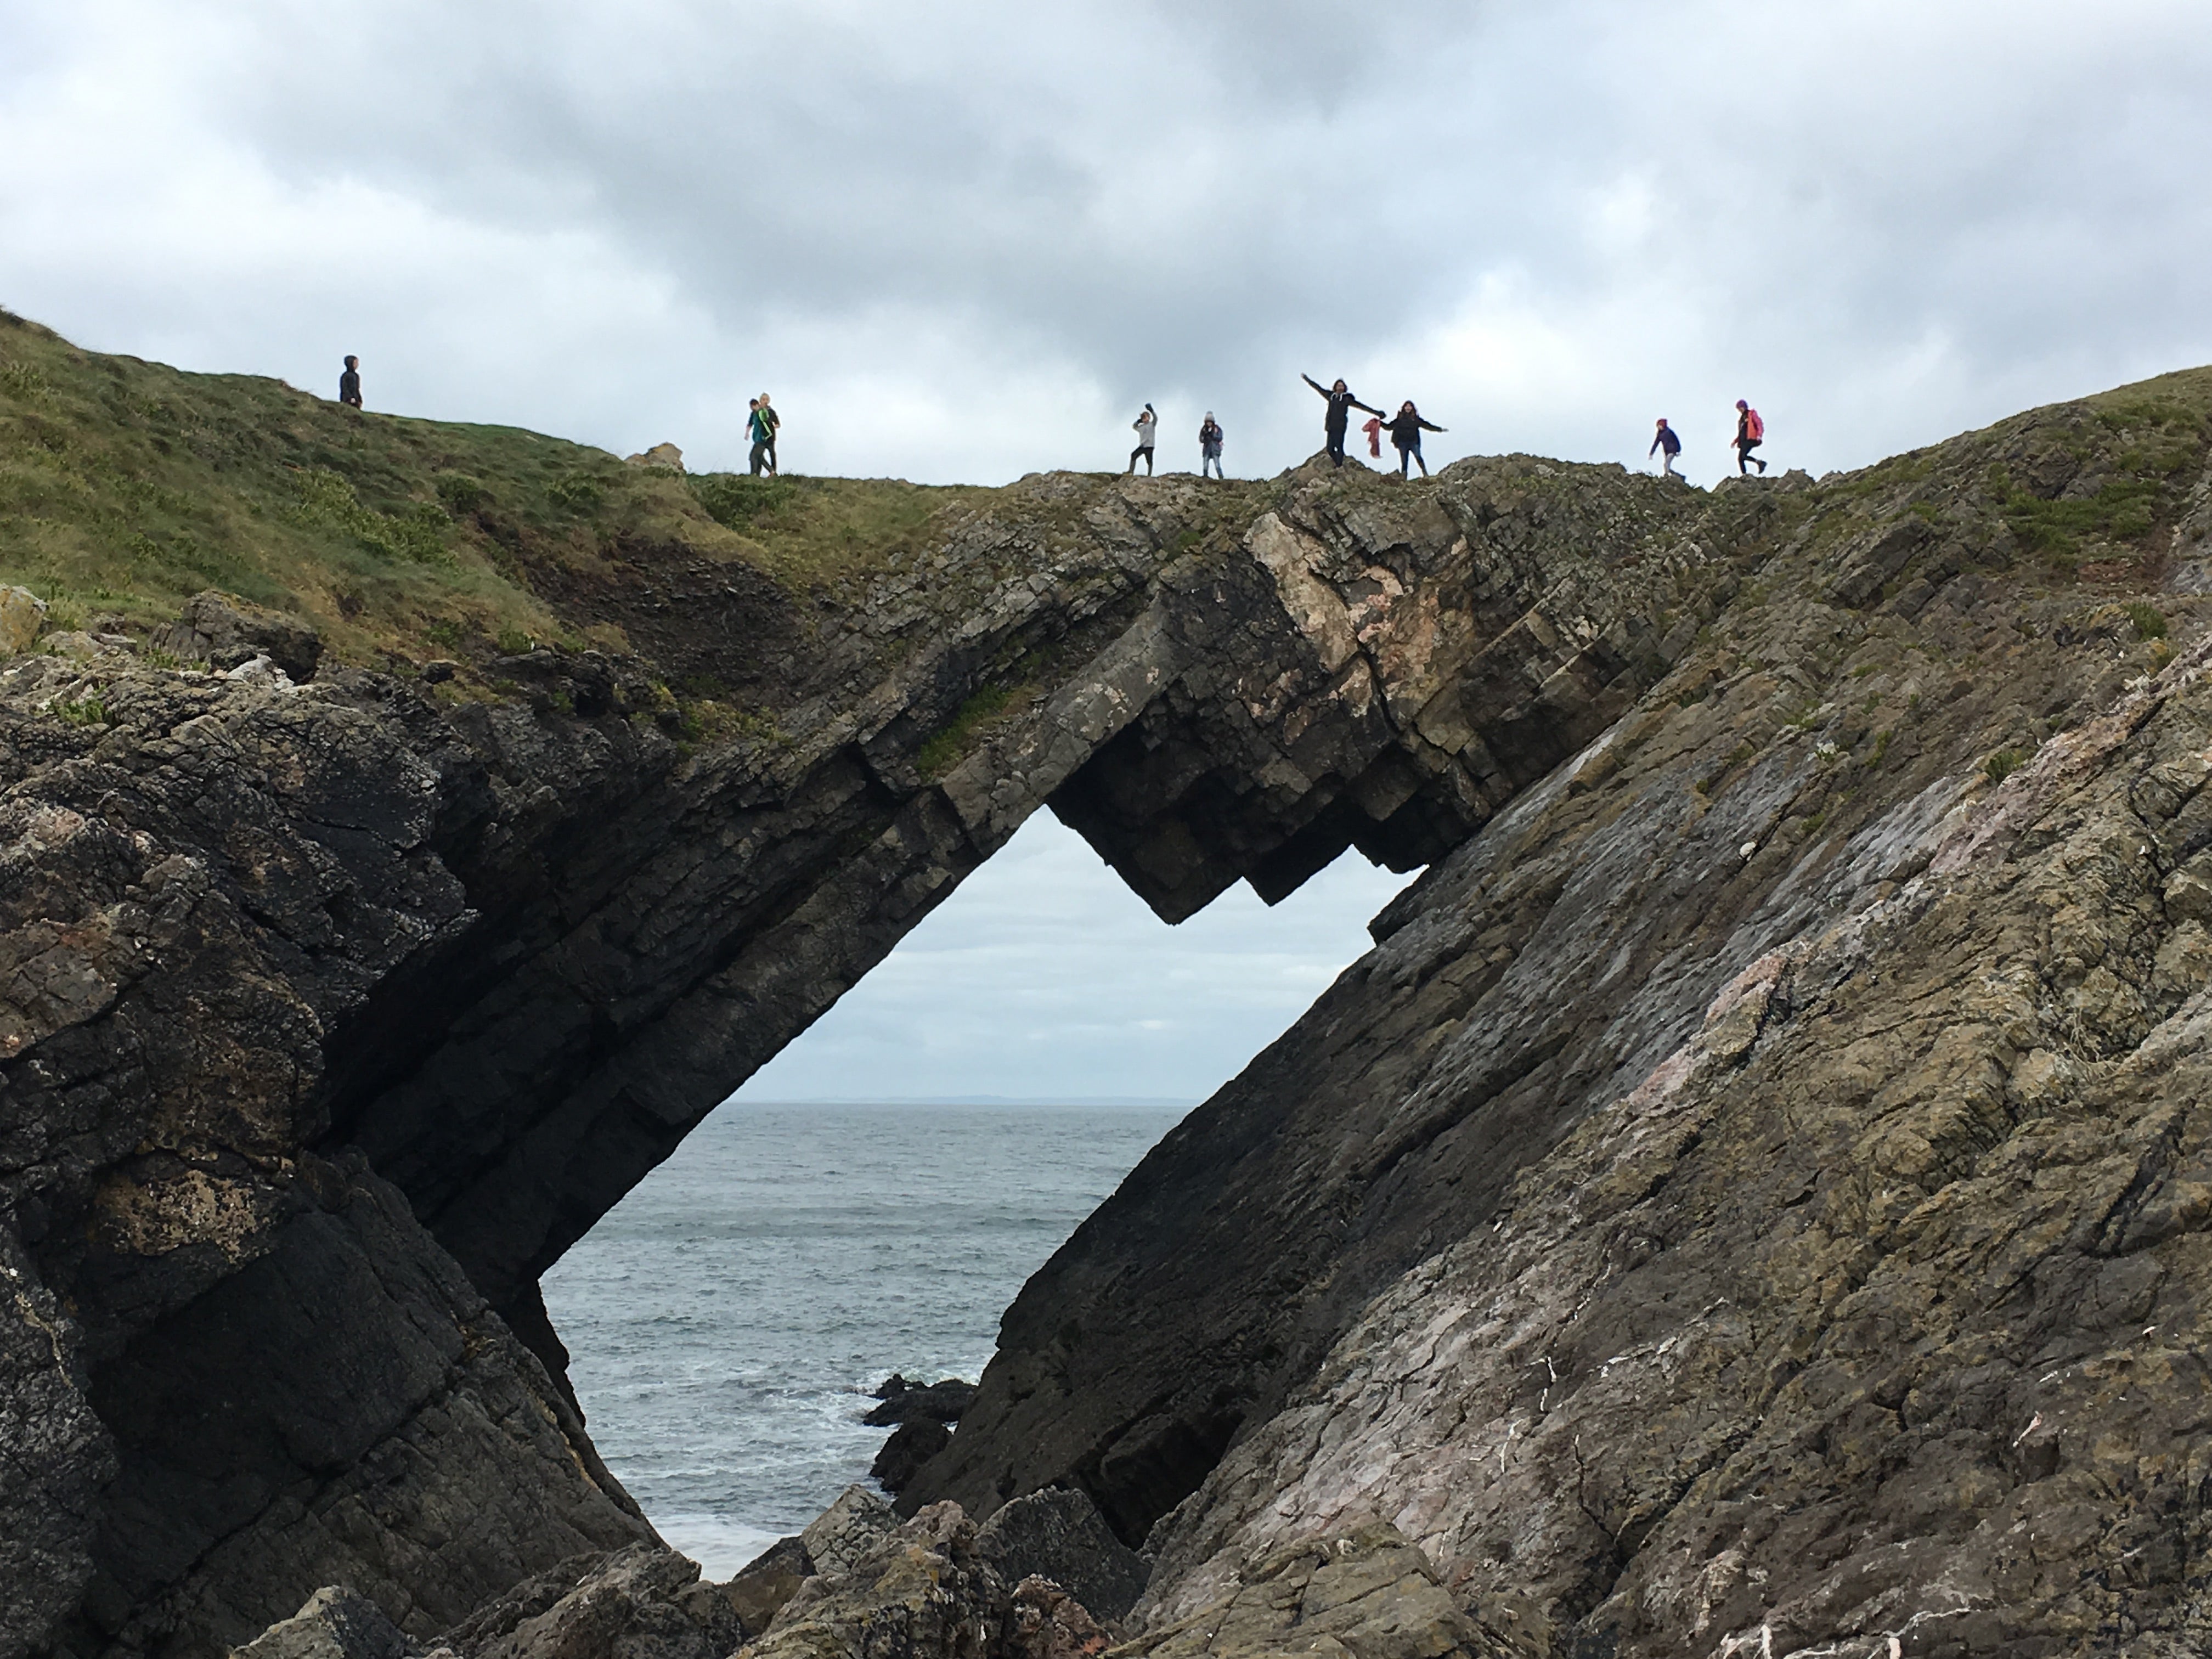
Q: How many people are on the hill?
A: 9